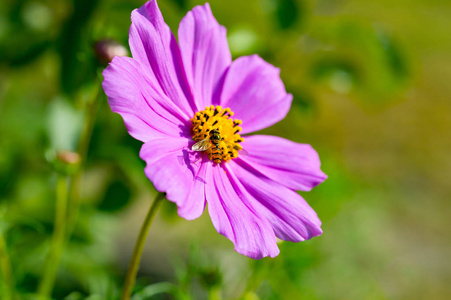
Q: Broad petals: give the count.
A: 8